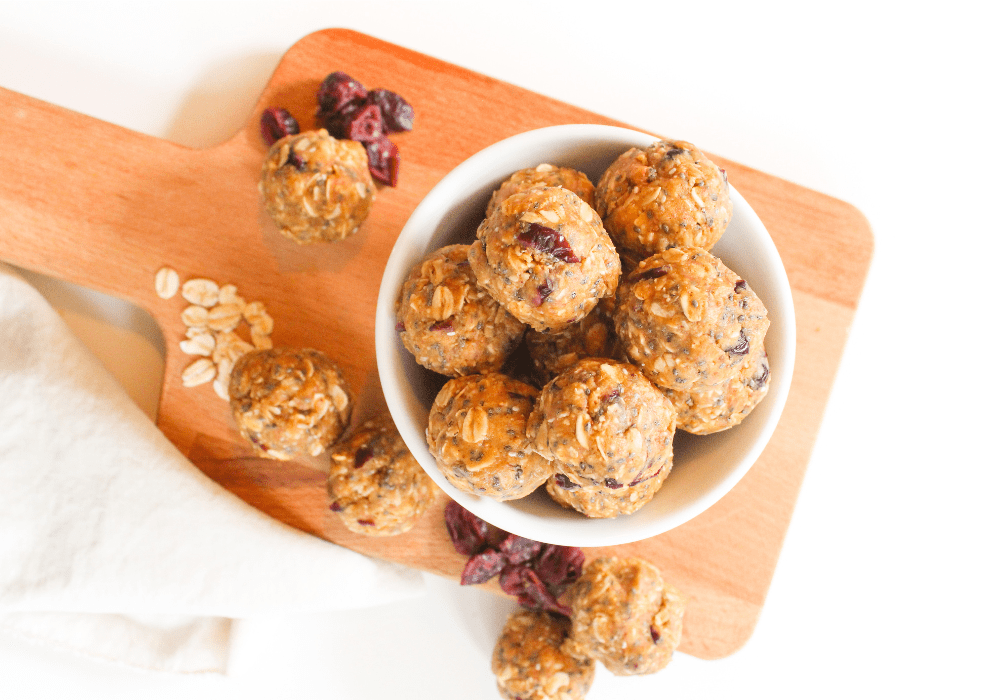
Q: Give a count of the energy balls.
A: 15